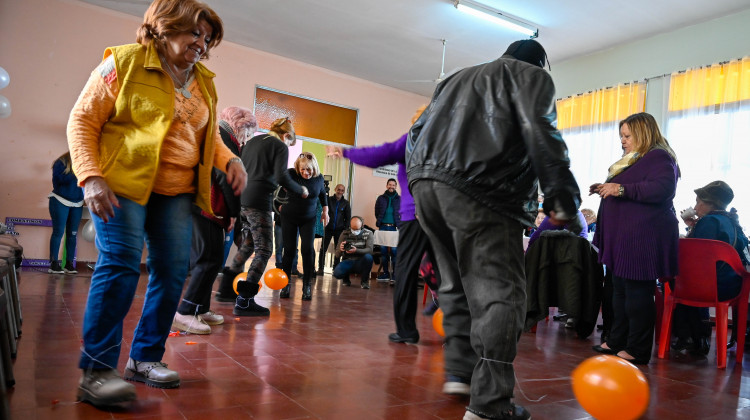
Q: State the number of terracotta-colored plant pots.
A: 0